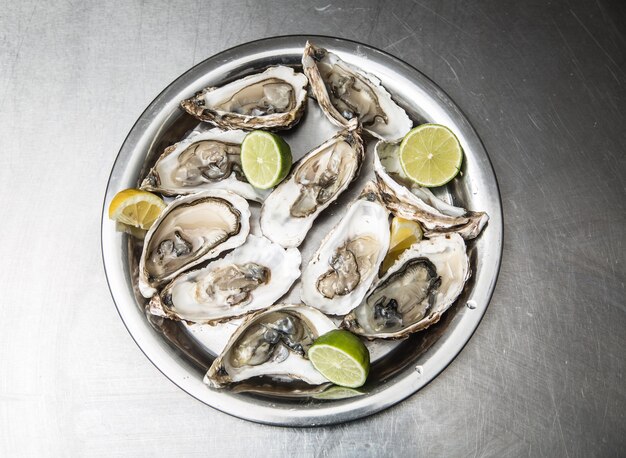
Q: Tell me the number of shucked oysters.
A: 10